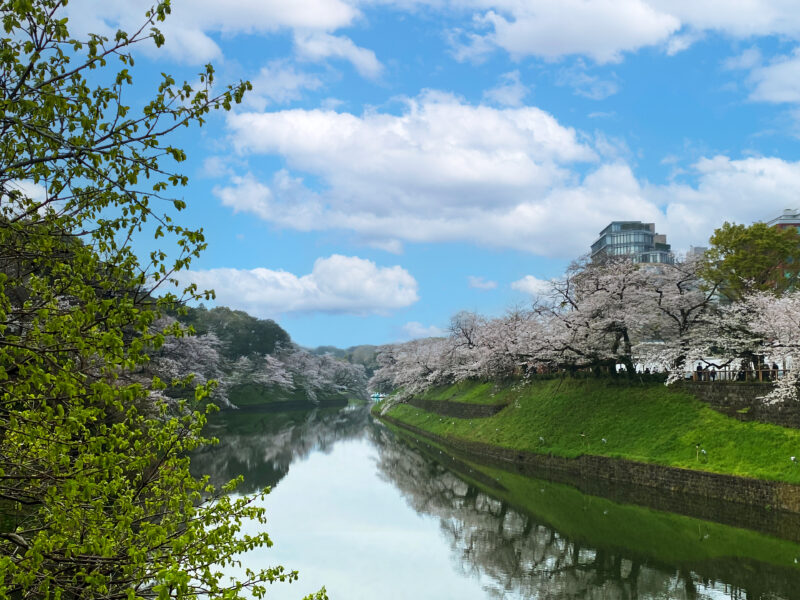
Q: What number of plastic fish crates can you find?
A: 0